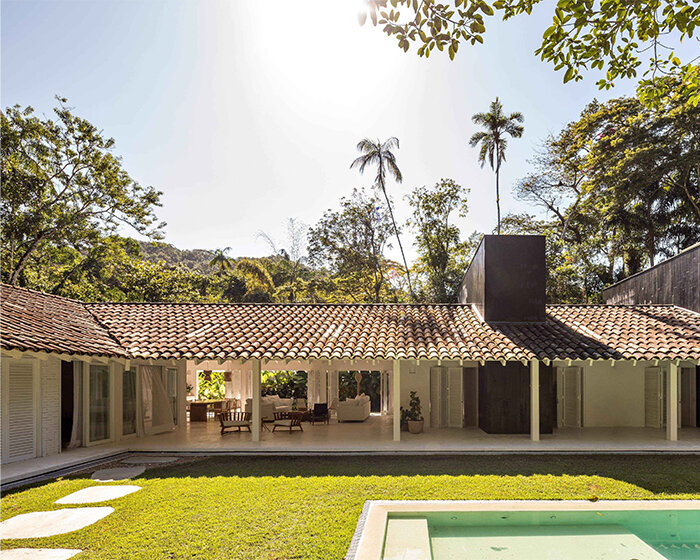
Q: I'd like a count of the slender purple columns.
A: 0